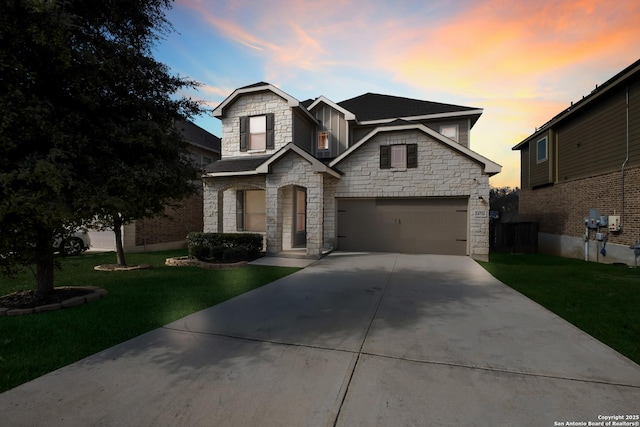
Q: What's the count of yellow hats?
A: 0